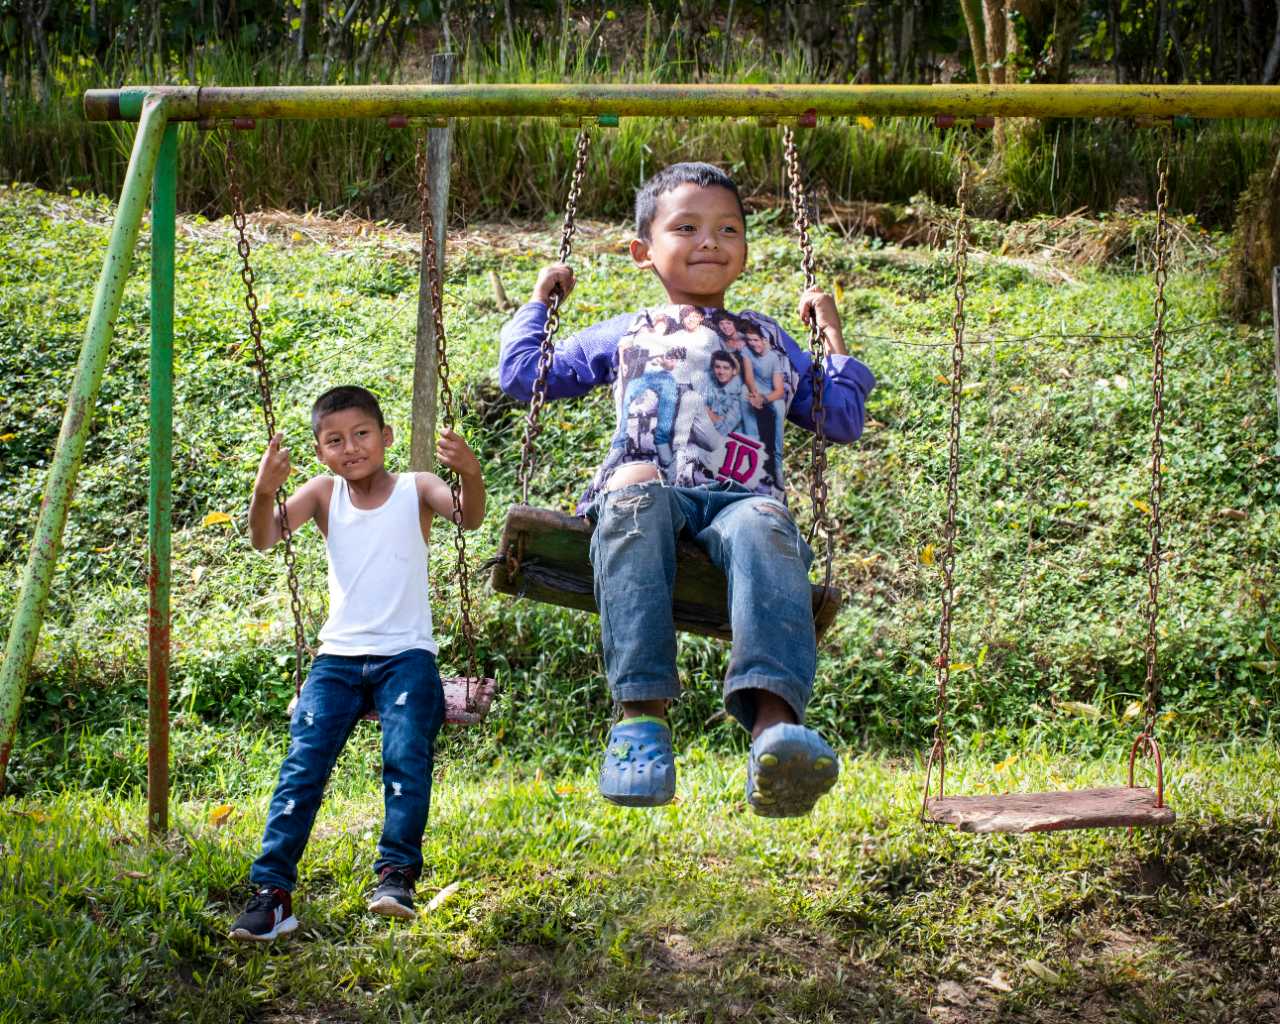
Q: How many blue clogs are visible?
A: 2